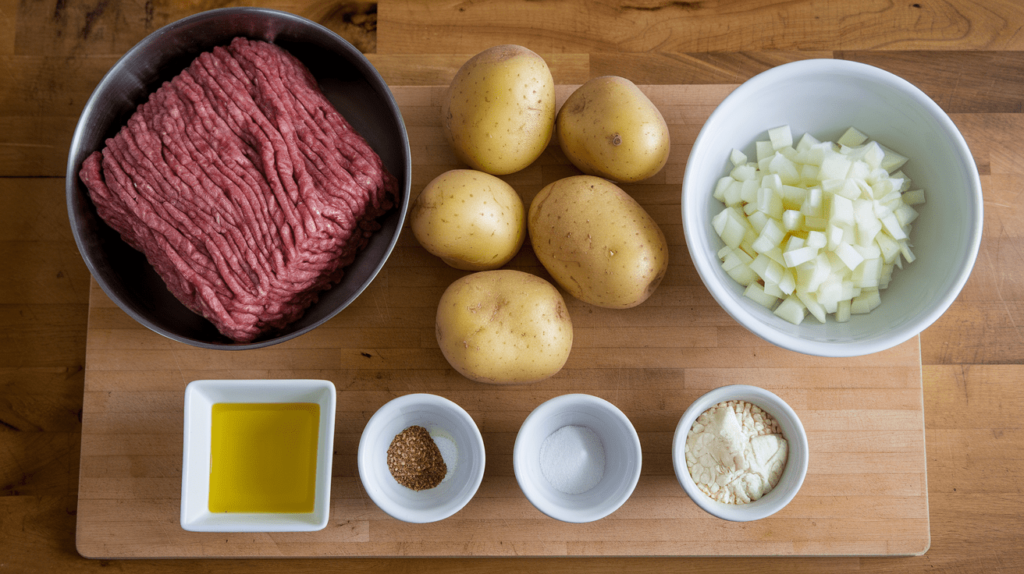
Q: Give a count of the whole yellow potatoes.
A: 5